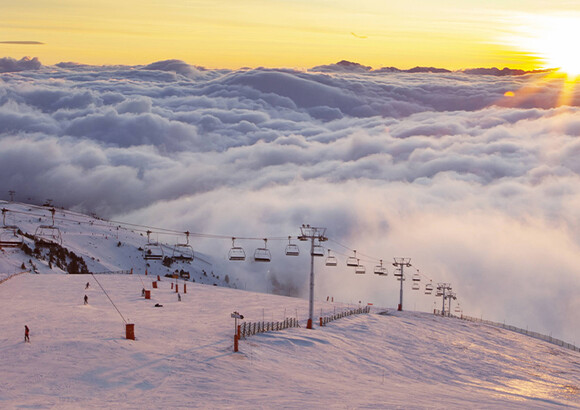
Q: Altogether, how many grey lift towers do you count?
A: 4